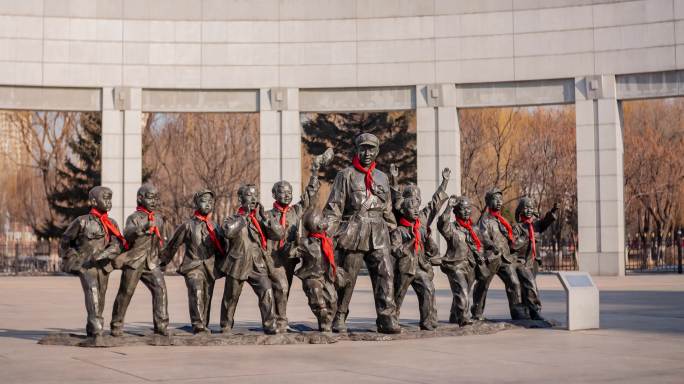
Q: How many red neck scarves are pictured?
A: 11